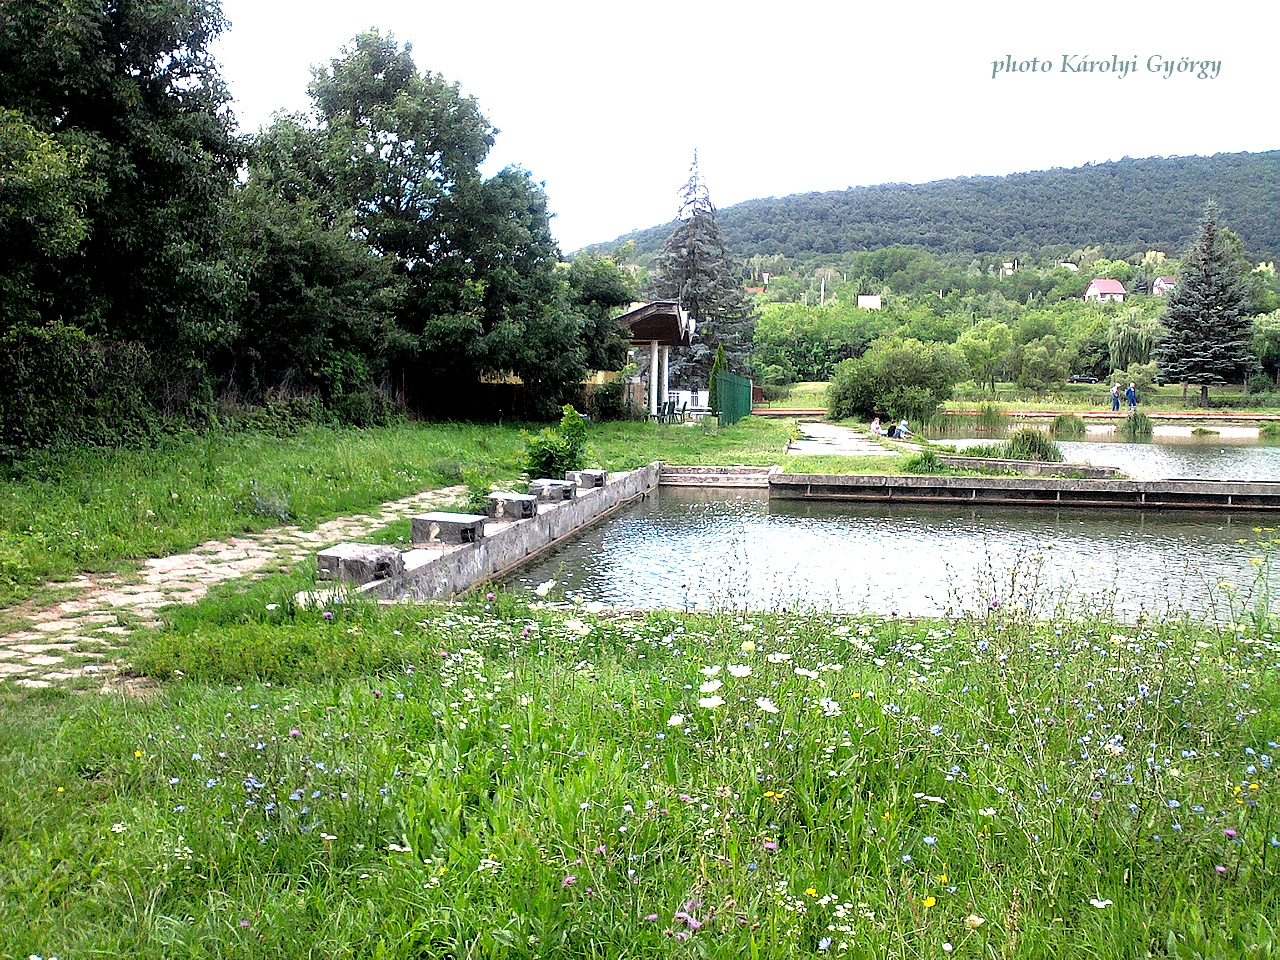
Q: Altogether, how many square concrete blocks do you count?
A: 5